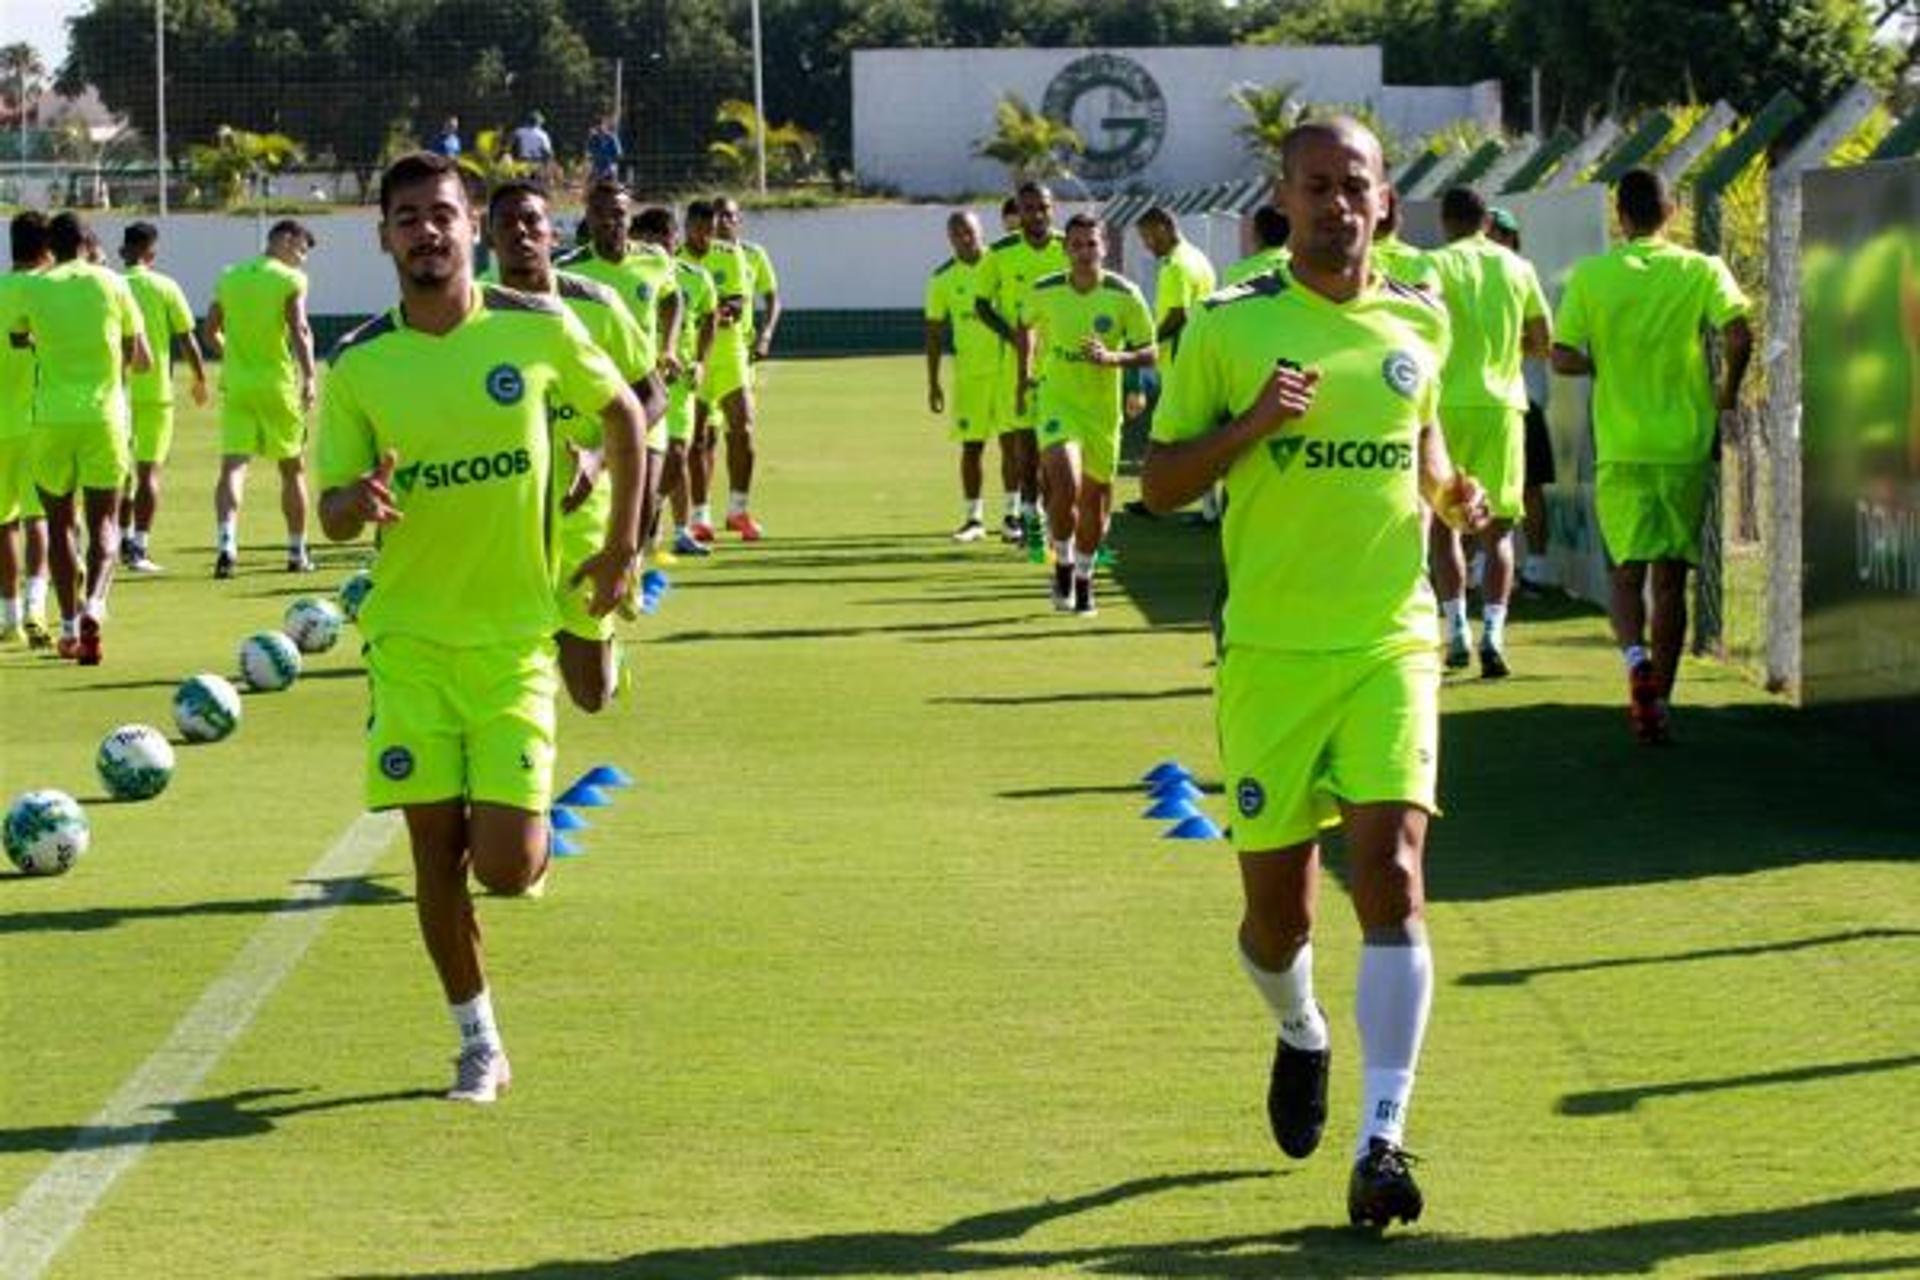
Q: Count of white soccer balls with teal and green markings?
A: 6